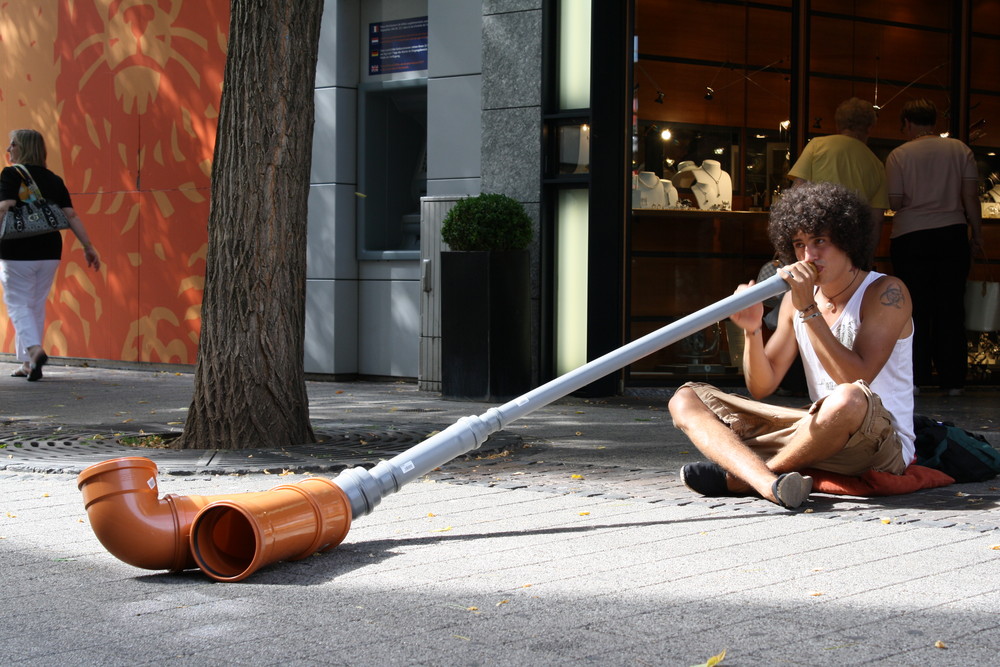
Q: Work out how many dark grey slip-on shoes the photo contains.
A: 2